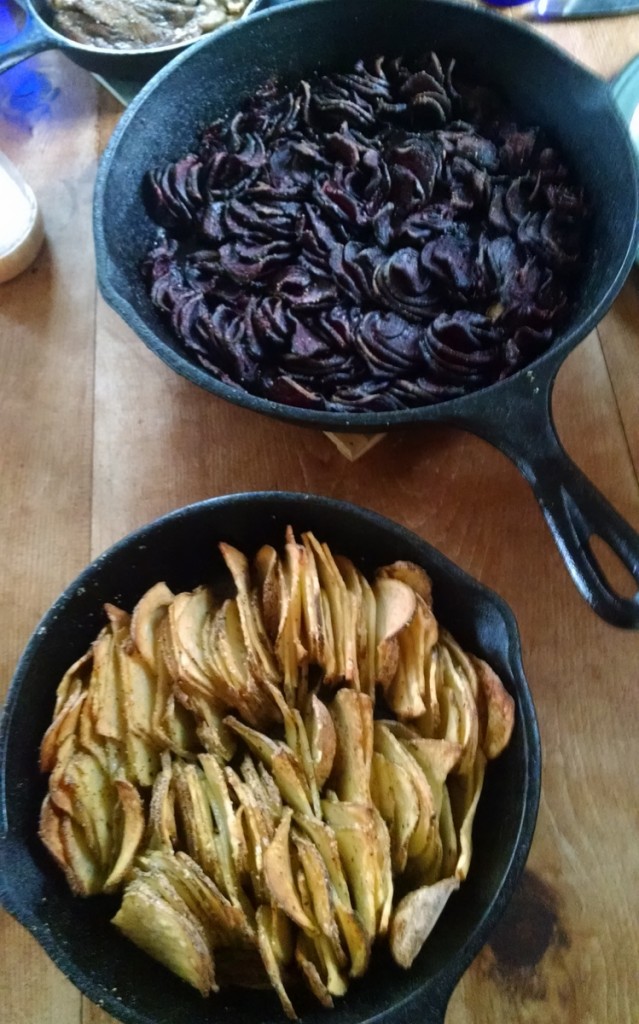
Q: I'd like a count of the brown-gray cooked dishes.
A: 1